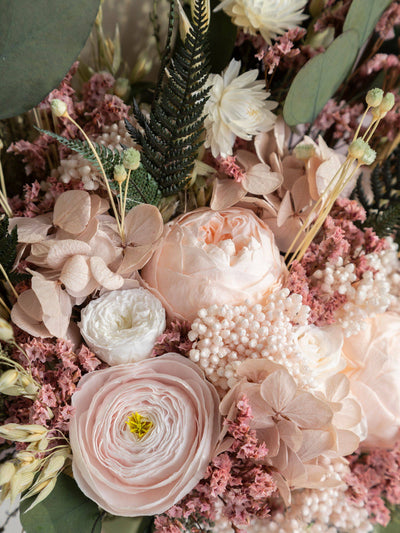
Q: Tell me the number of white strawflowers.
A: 2